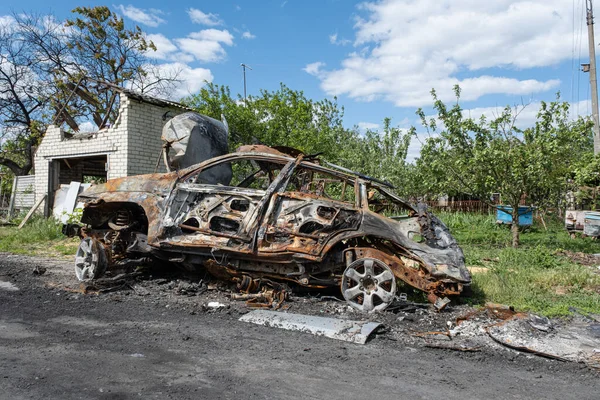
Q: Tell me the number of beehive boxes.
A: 3